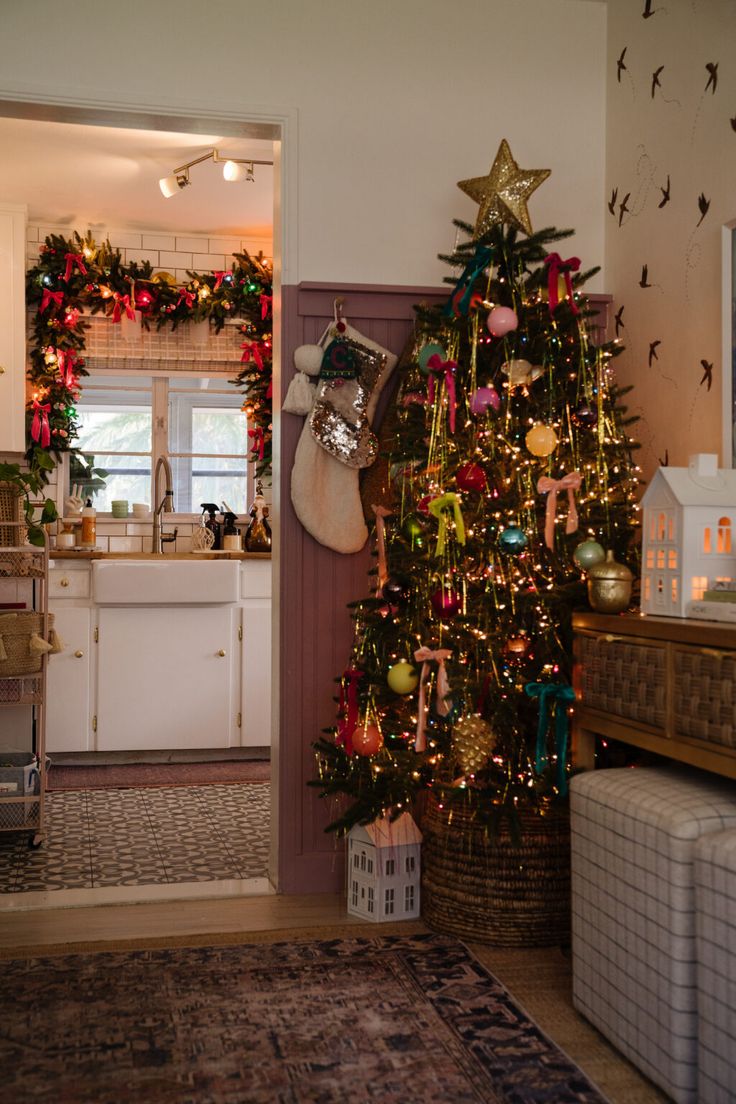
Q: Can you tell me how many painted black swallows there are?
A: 14